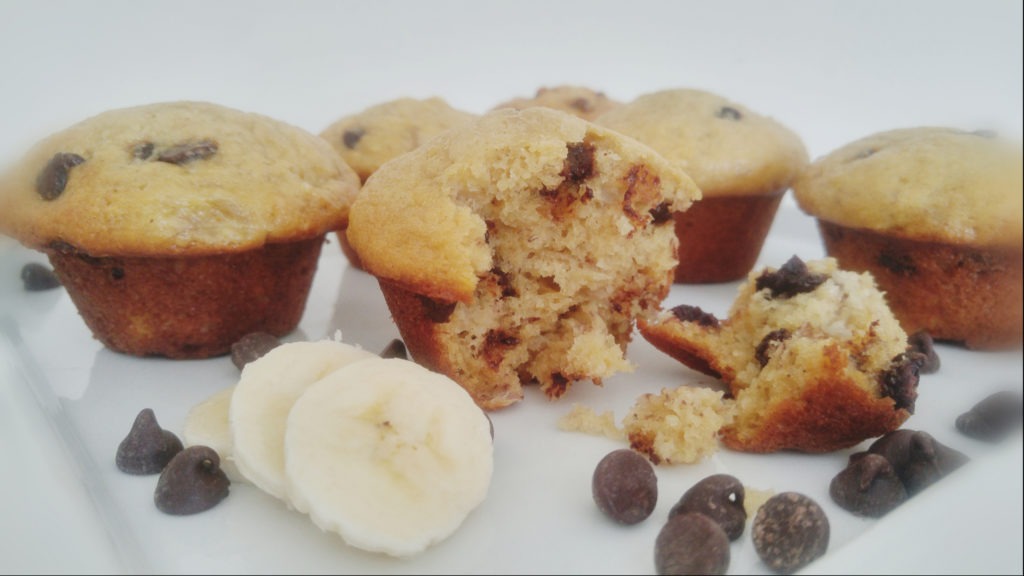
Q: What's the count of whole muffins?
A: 5